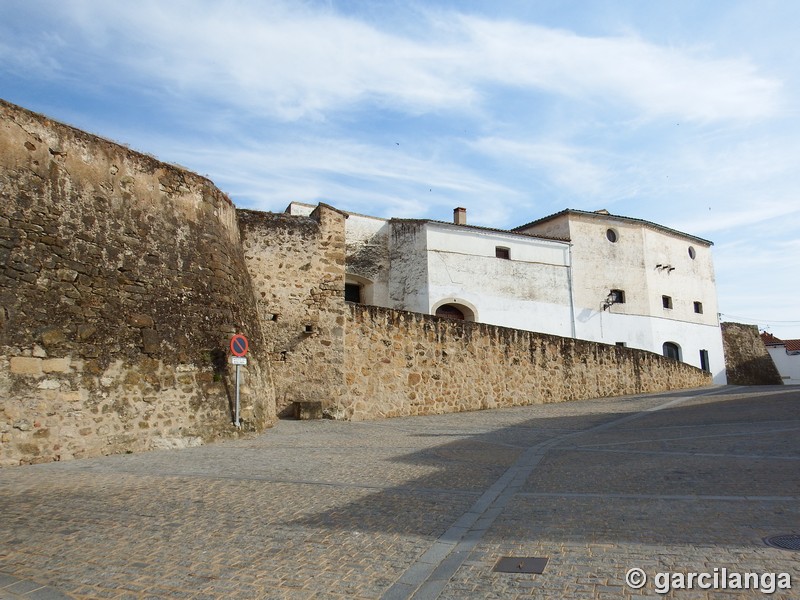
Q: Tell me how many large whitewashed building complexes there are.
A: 1